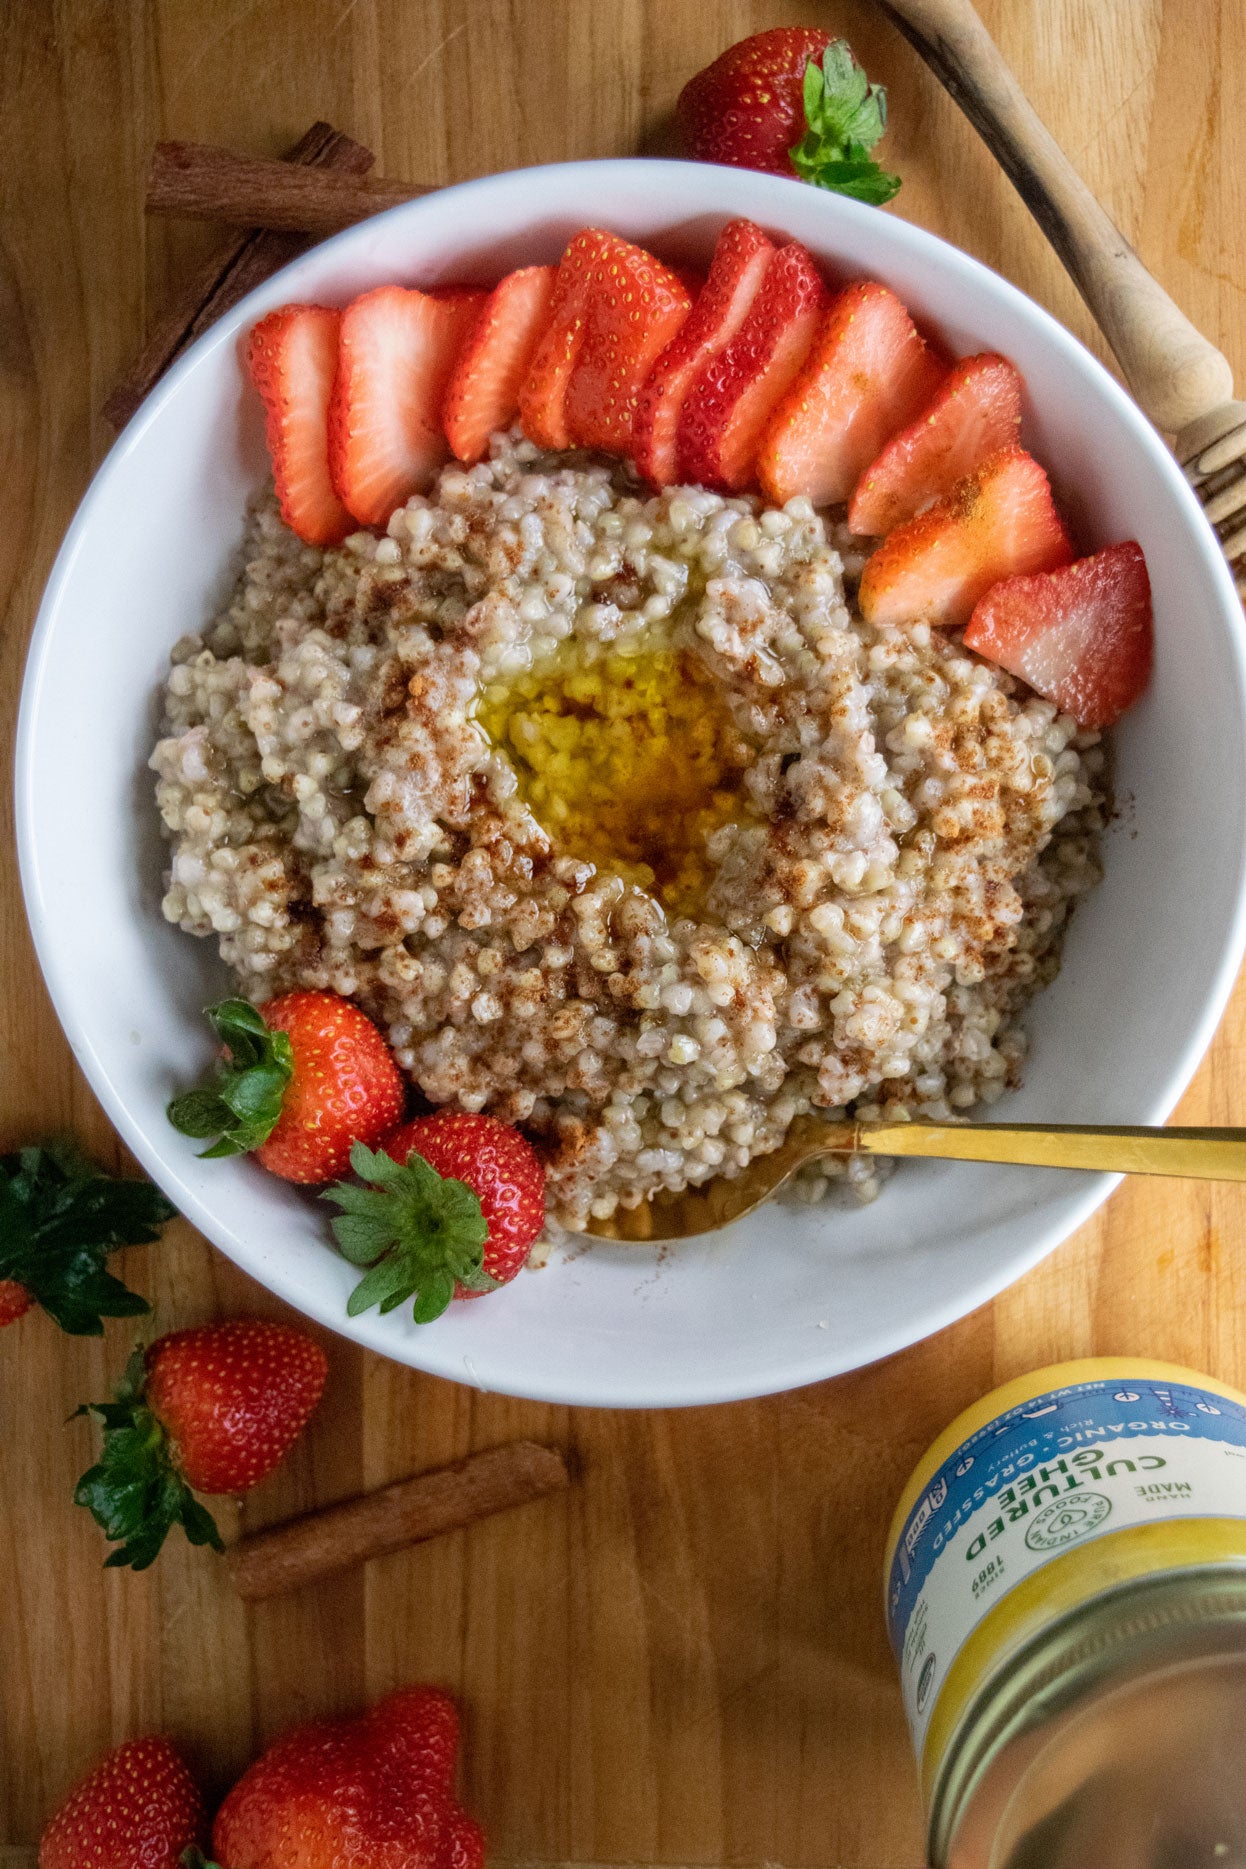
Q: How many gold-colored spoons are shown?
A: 1